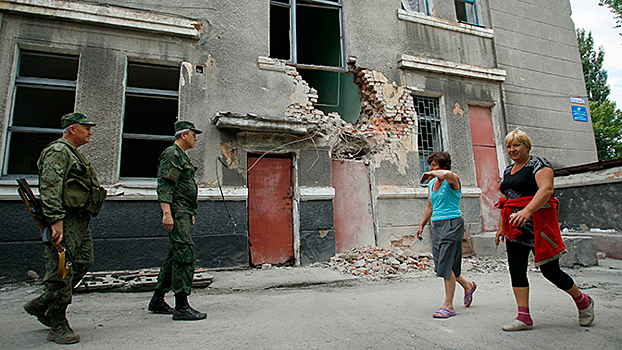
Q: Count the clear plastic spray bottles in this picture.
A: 0